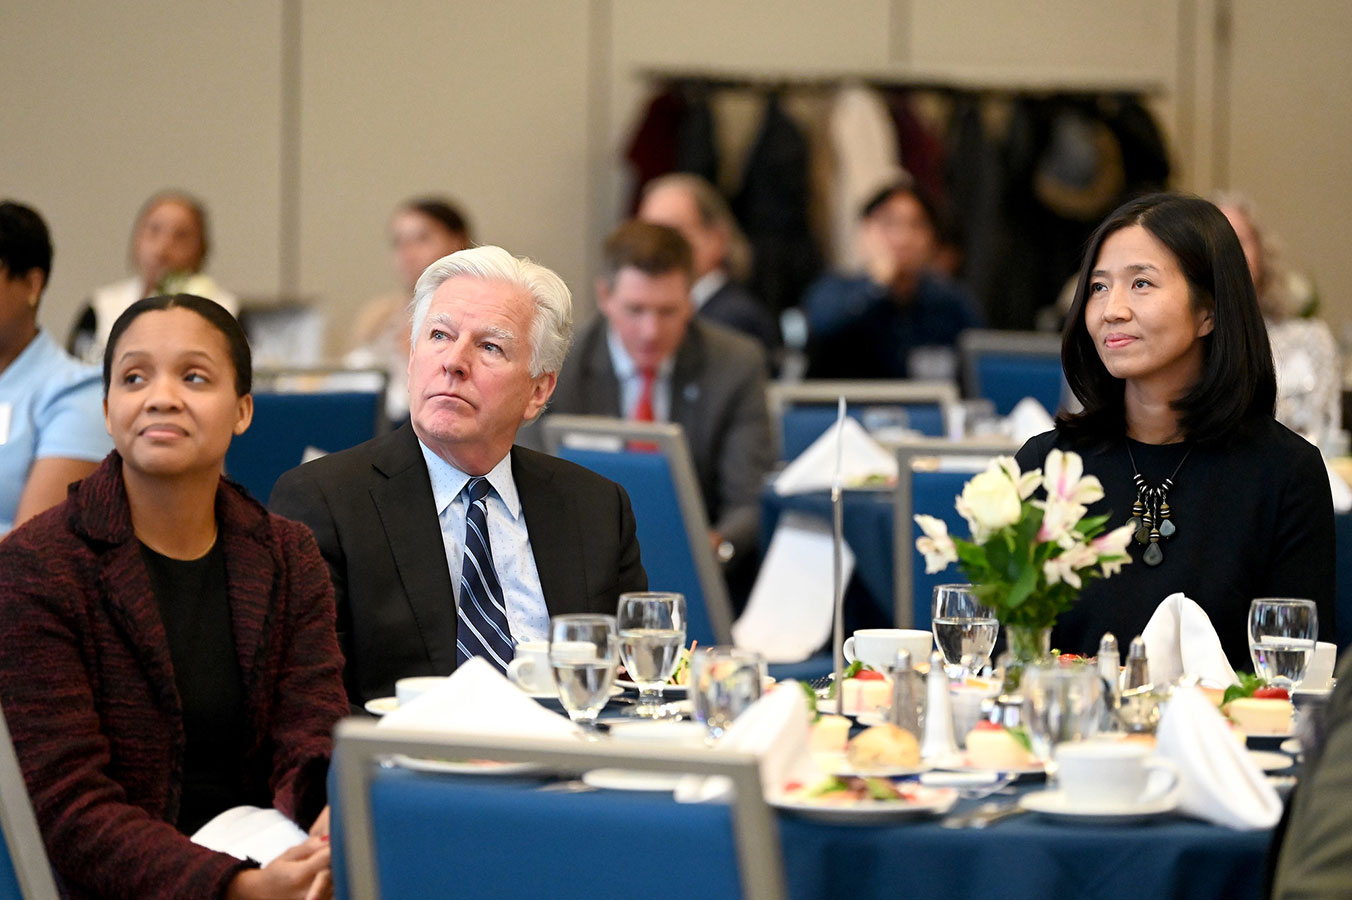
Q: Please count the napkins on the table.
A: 4